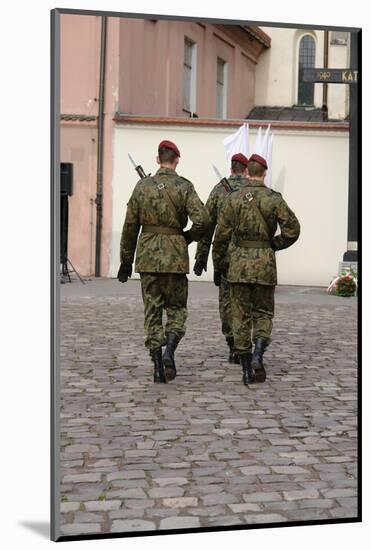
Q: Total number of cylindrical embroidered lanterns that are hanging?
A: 0